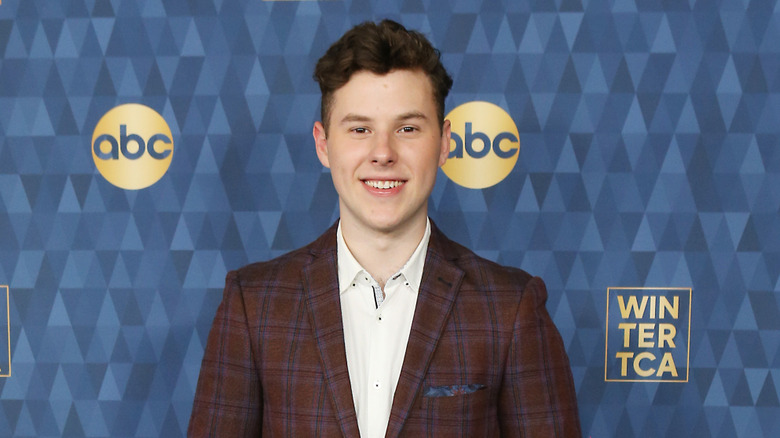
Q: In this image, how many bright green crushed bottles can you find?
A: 0